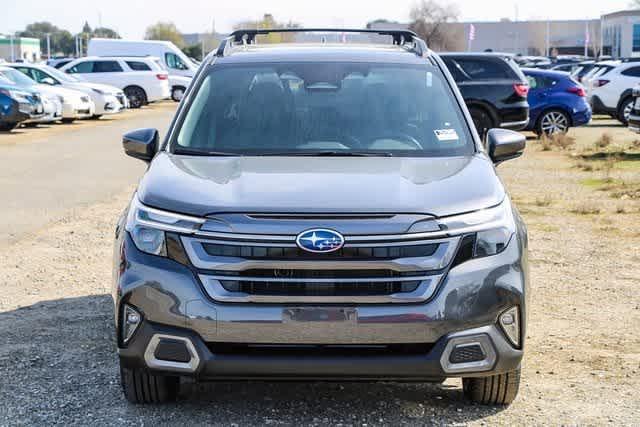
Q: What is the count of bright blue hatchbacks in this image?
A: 1